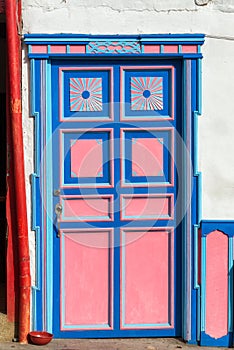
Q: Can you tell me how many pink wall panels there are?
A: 1